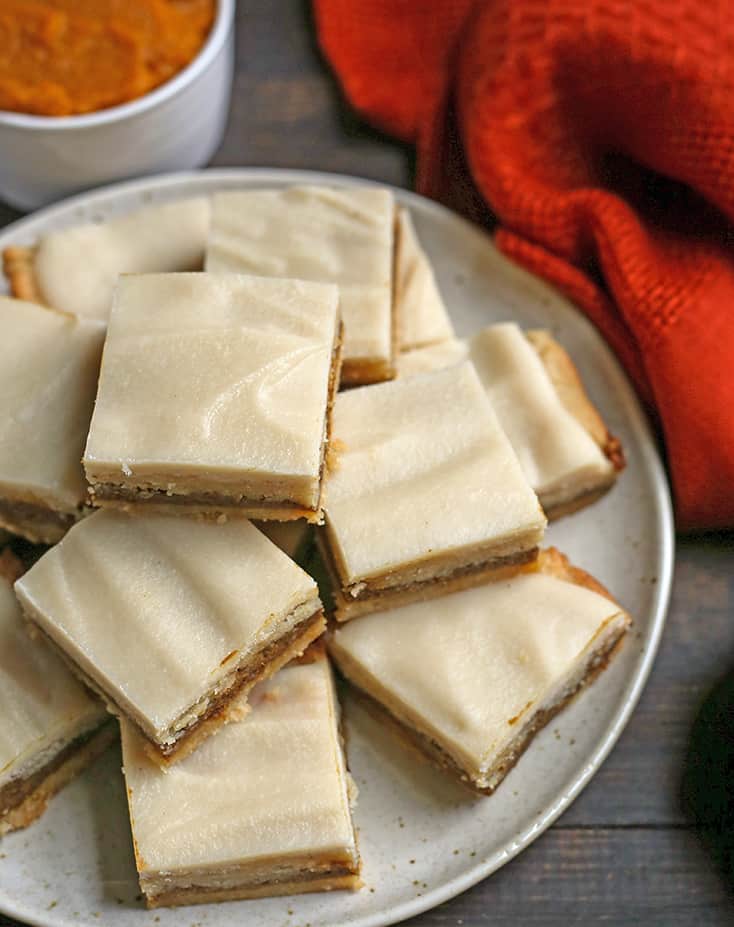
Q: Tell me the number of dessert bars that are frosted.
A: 11